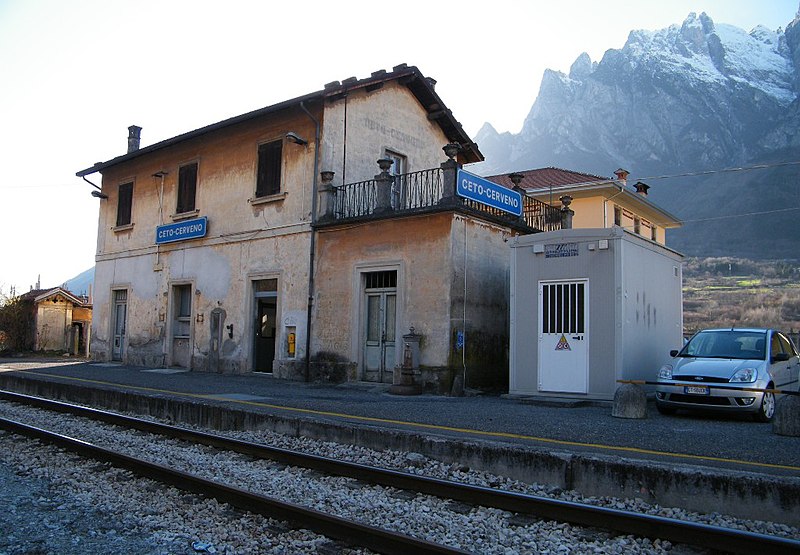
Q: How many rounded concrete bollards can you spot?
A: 2